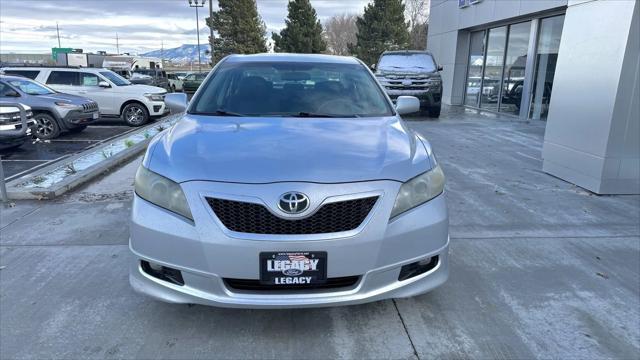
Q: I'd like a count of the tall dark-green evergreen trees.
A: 3